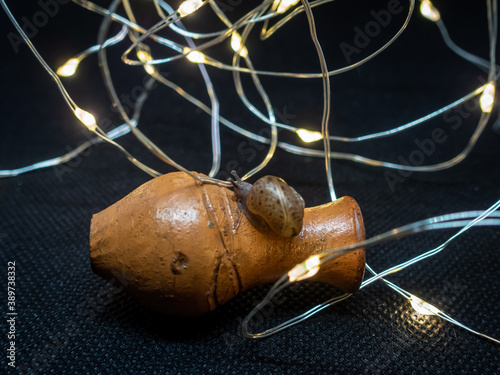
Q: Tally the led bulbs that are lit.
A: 12